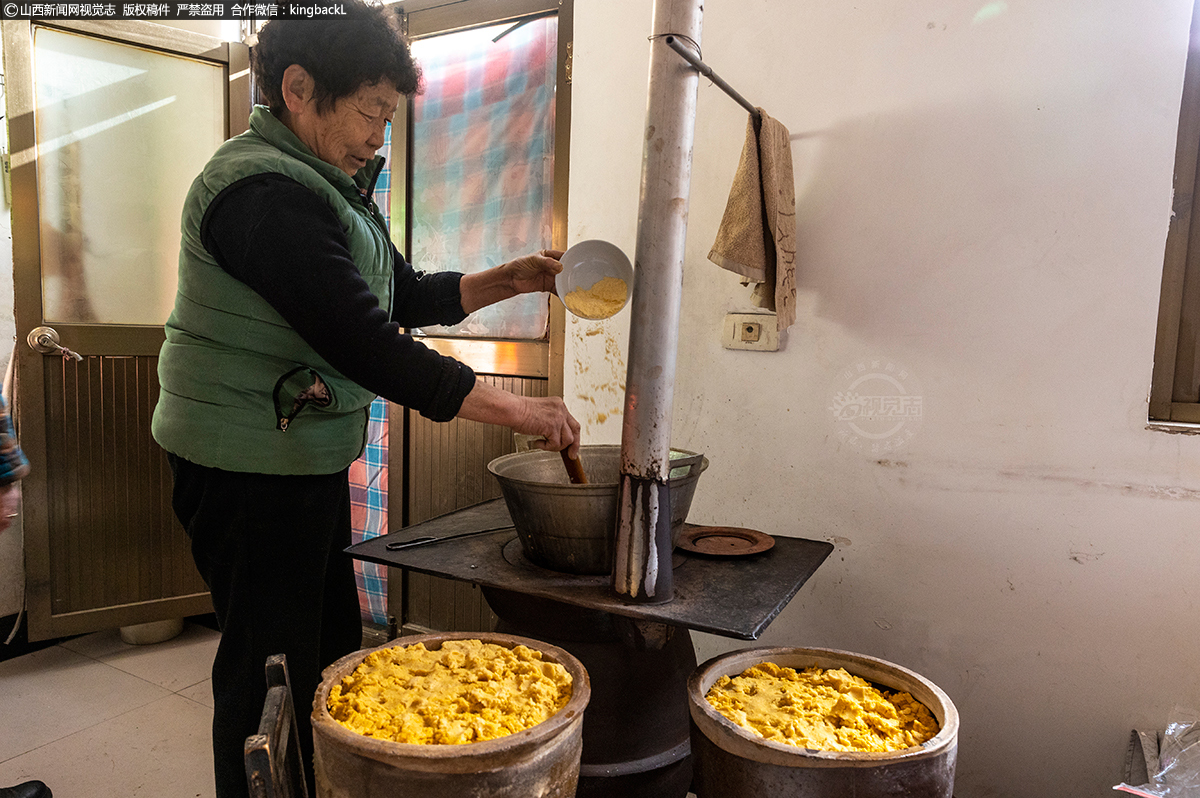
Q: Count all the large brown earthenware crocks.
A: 2